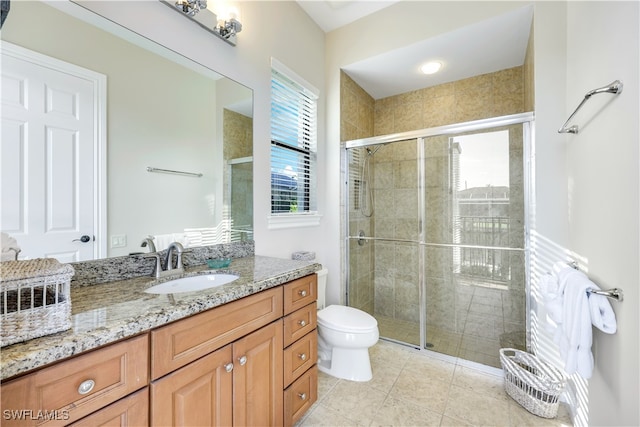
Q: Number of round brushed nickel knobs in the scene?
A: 7